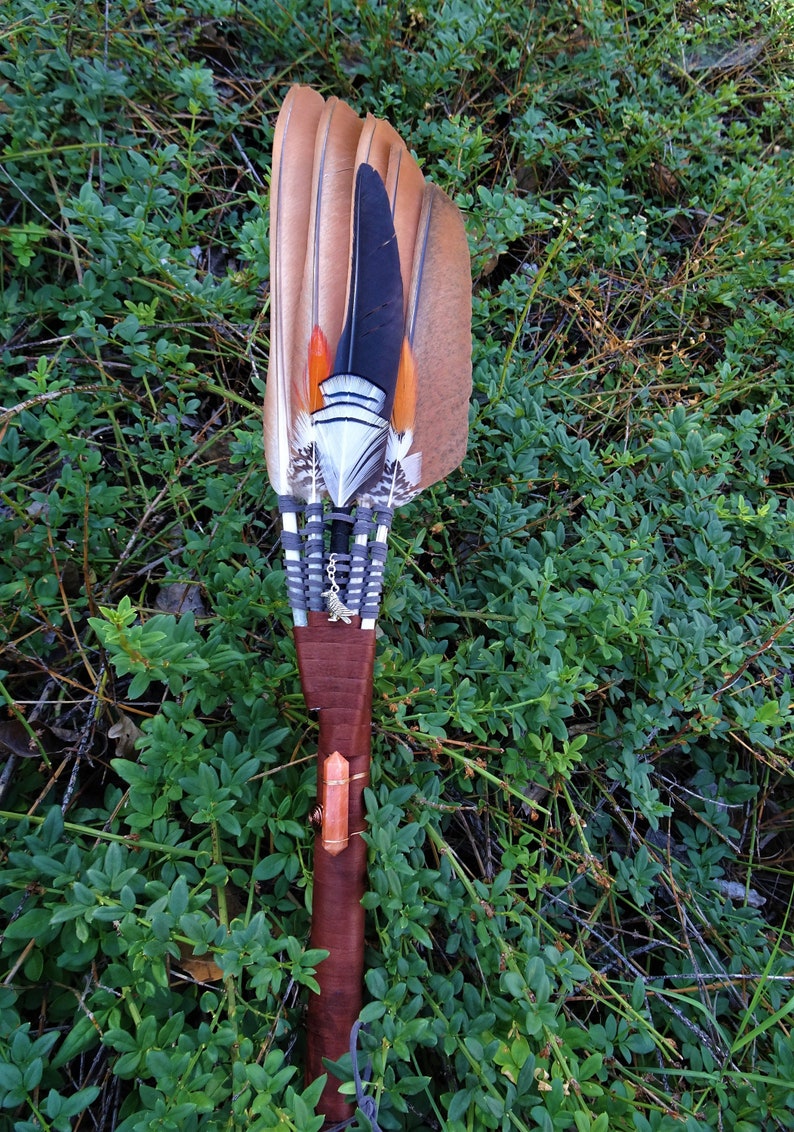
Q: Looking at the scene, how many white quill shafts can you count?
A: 4